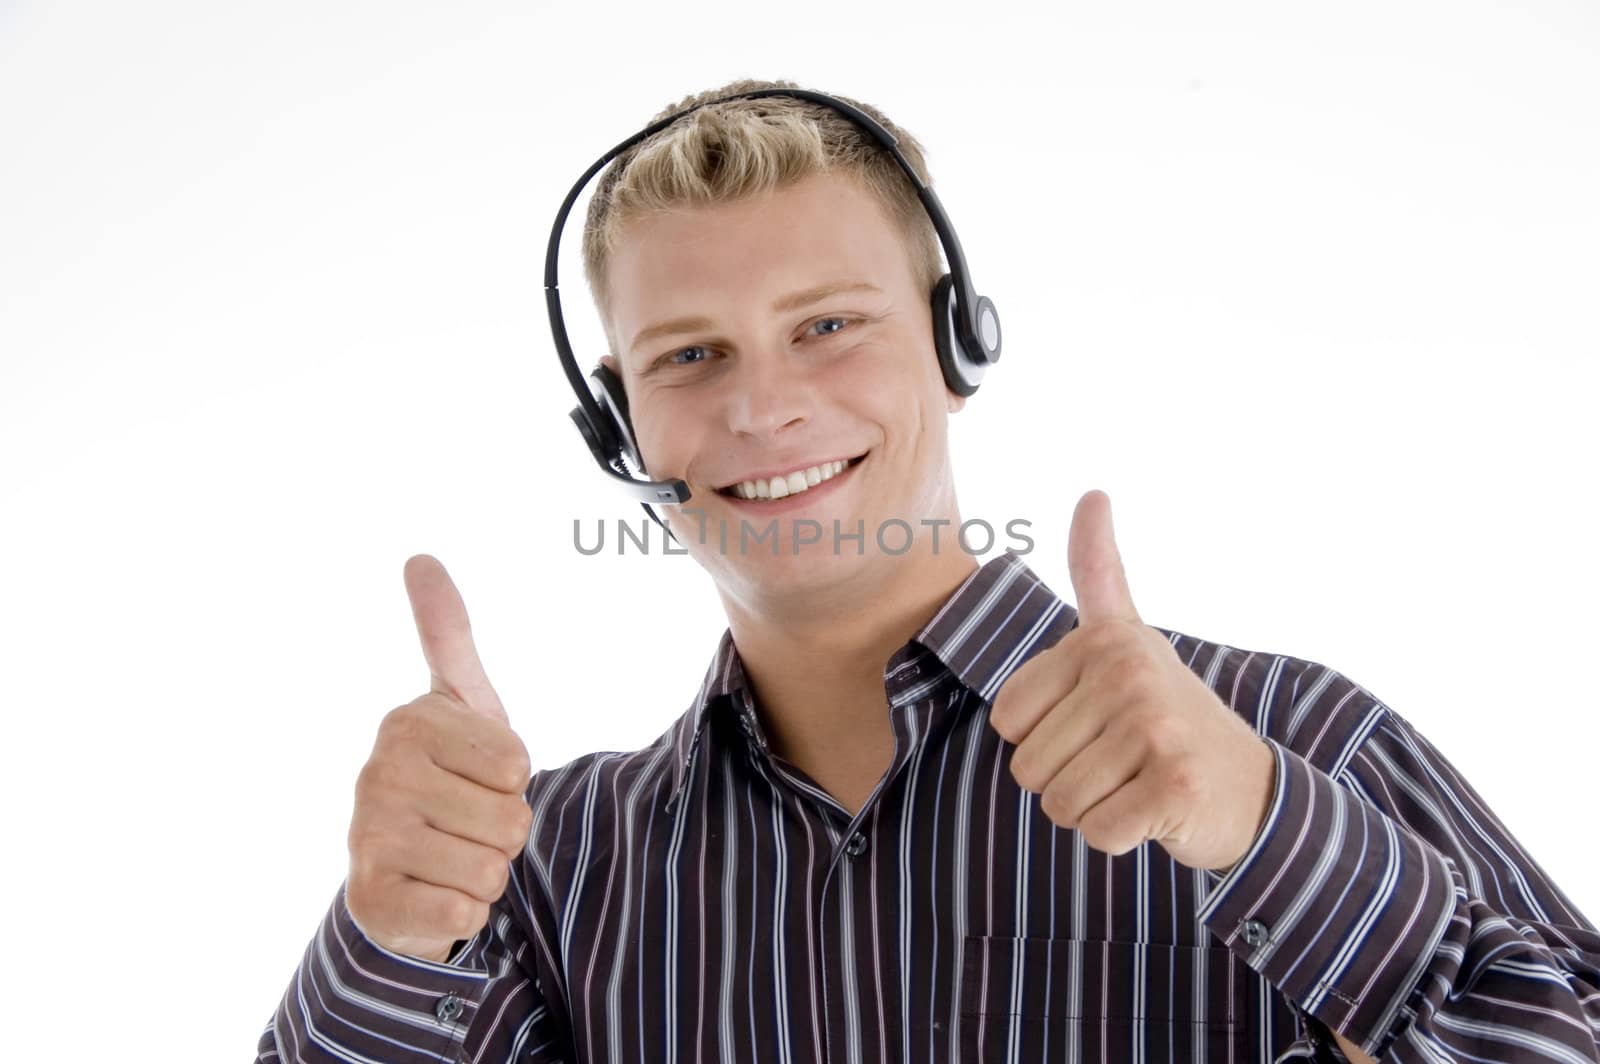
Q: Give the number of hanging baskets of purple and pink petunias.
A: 0